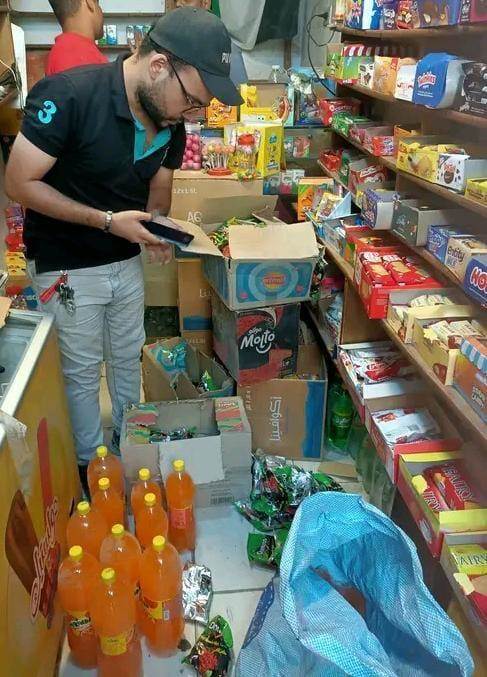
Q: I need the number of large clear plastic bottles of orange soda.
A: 10